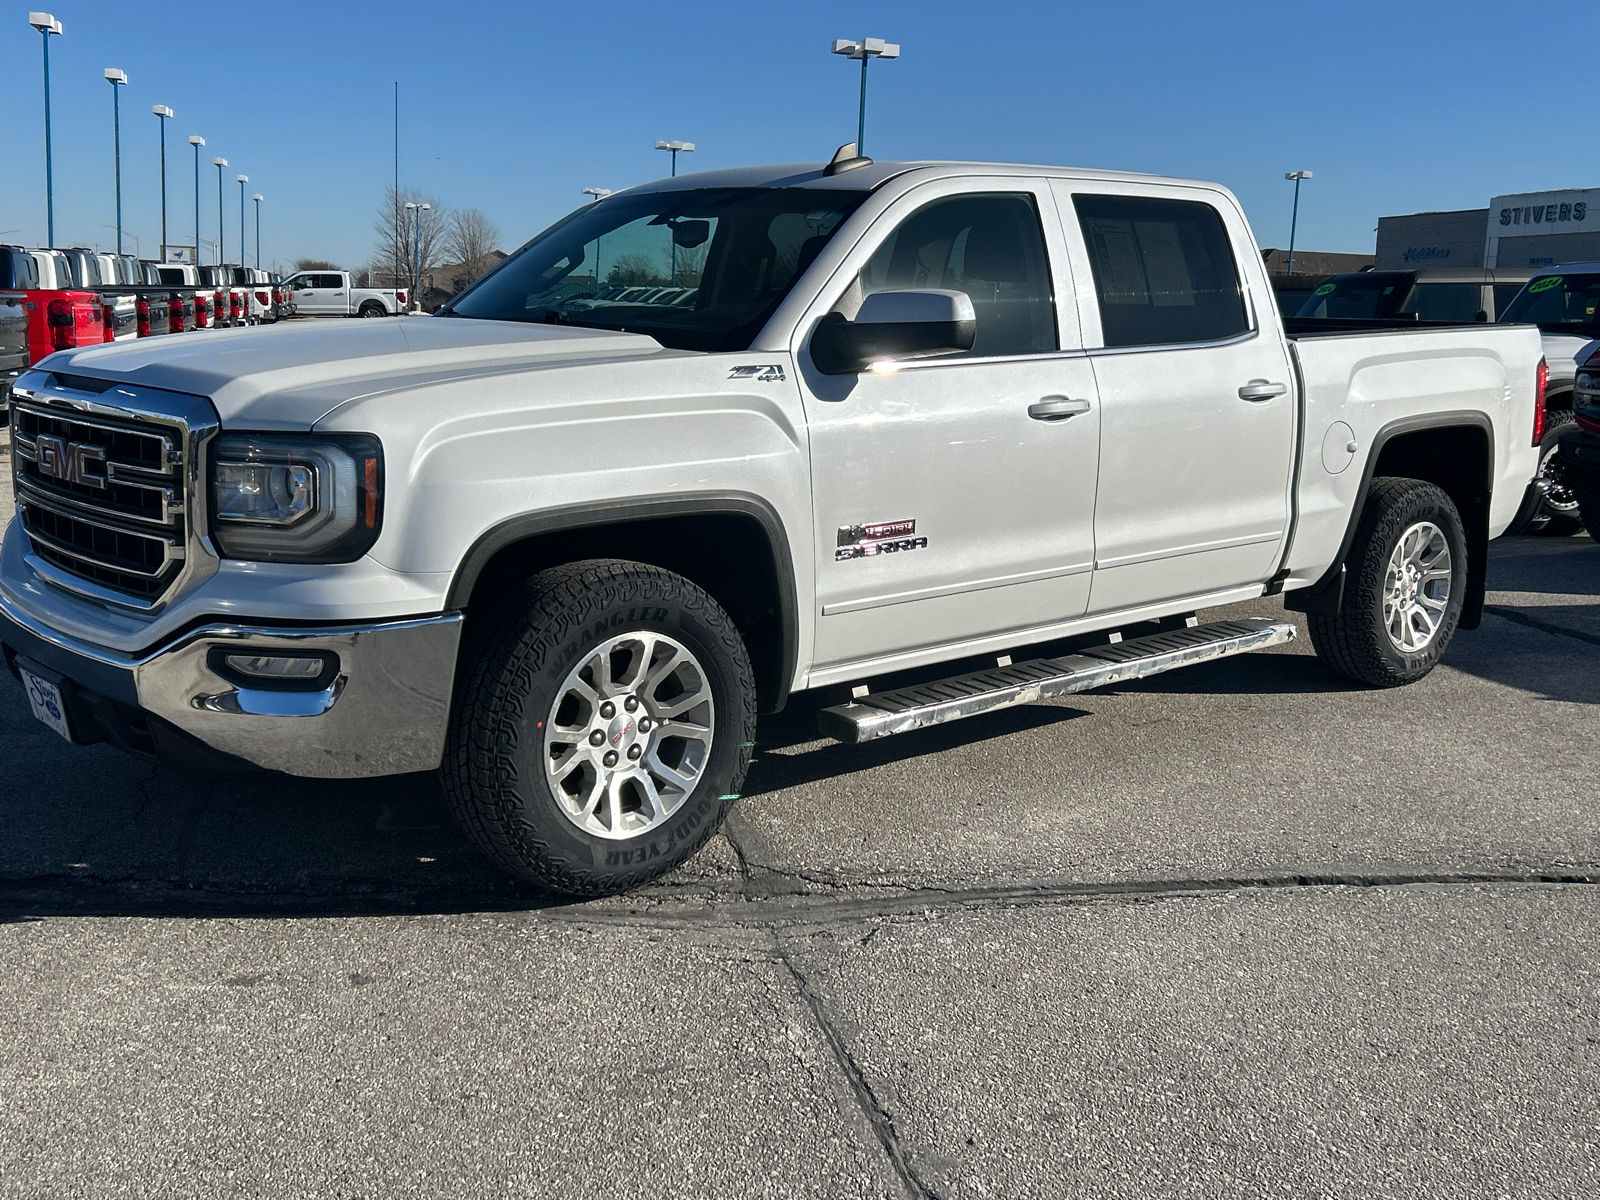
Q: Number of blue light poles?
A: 12